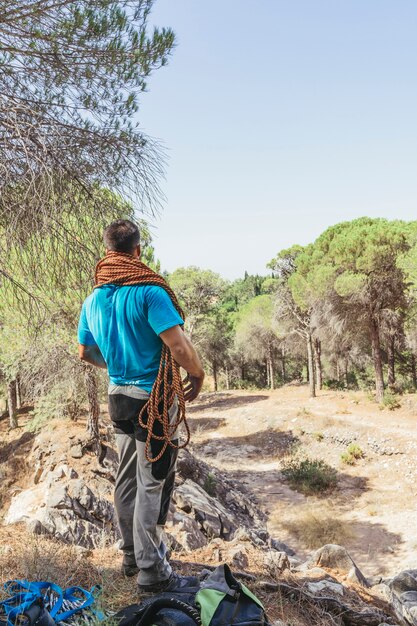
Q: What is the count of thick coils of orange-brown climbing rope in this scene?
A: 1